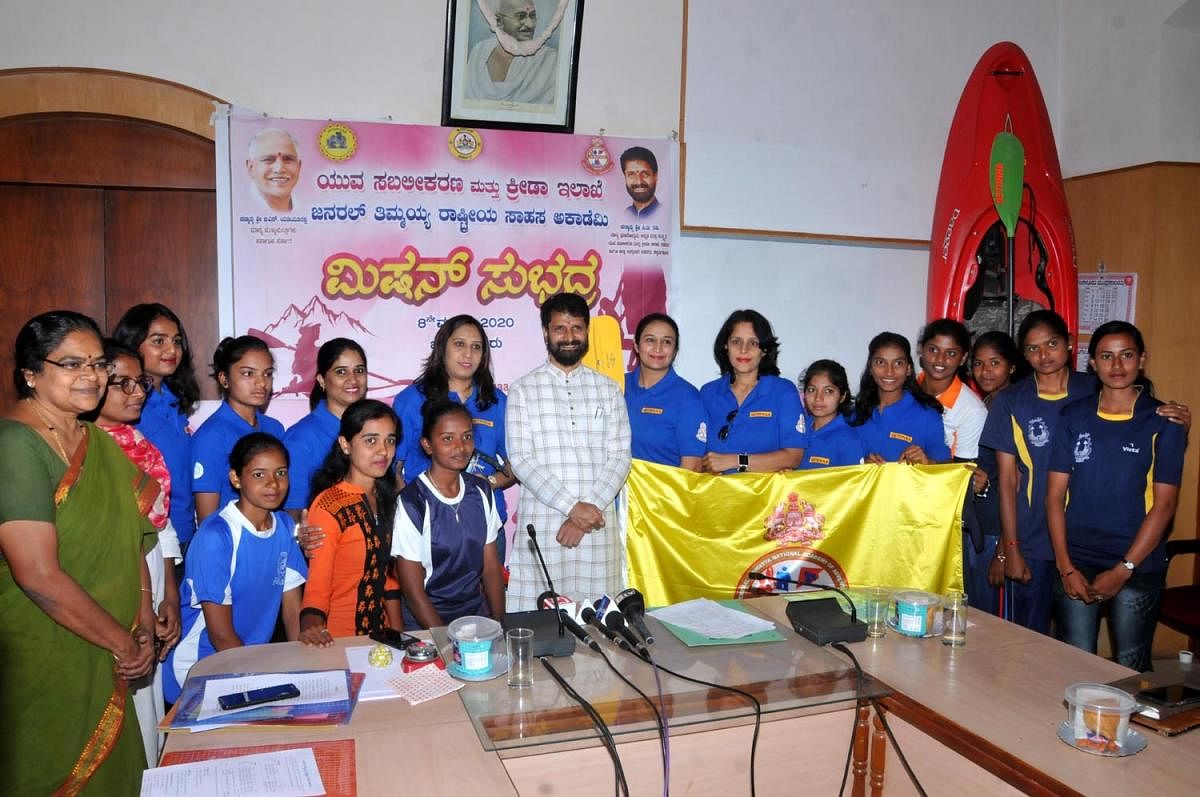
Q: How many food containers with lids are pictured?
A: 3